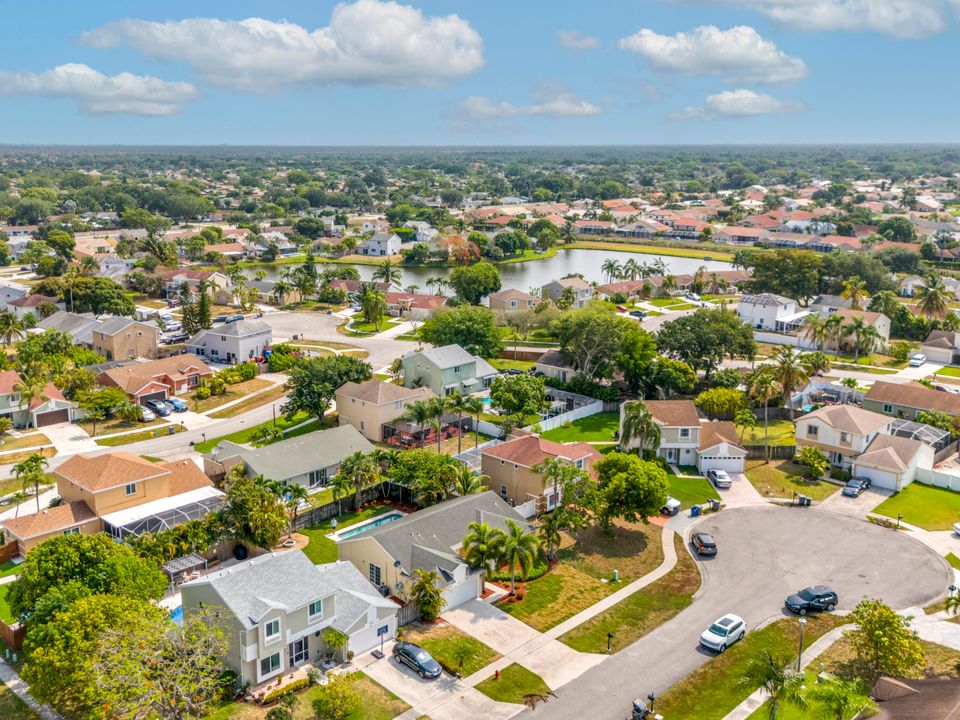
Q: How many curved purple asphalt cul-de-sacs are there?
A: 0